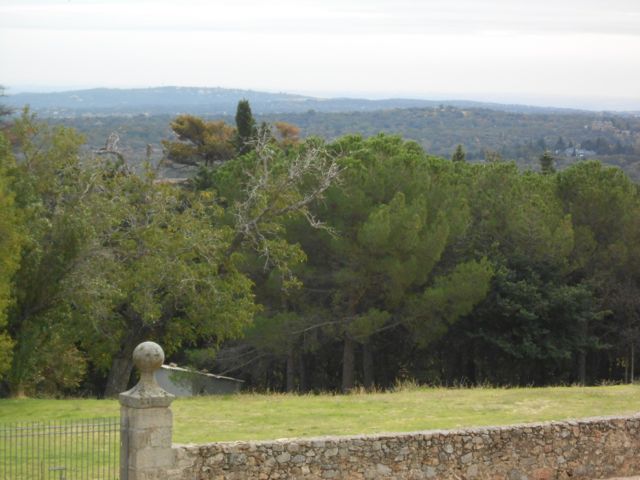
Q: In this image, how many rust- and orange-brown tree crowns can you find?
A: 2